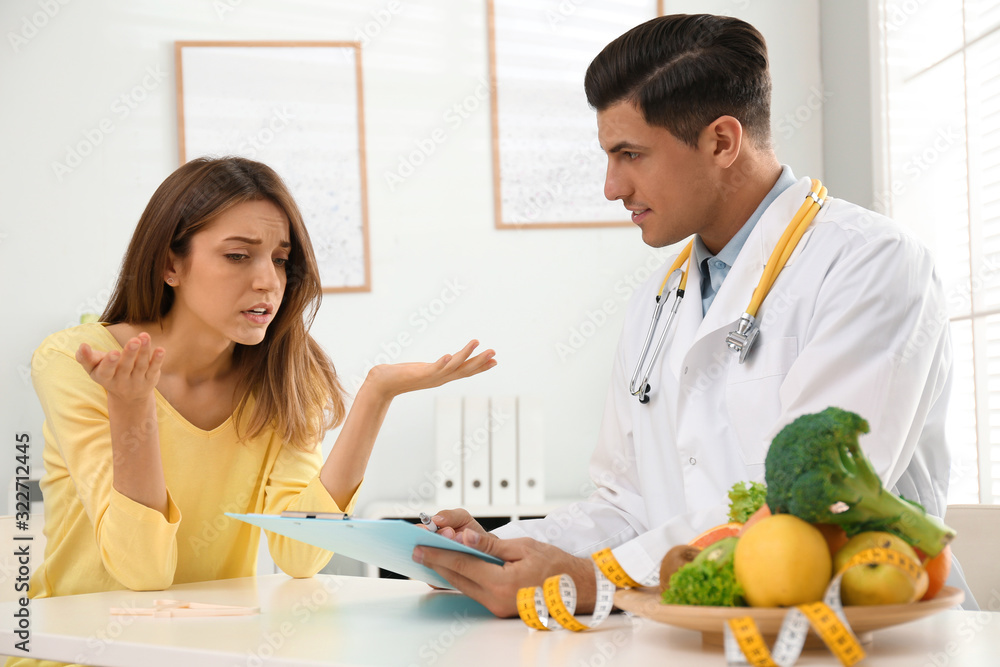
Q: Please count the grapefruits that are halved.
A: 1